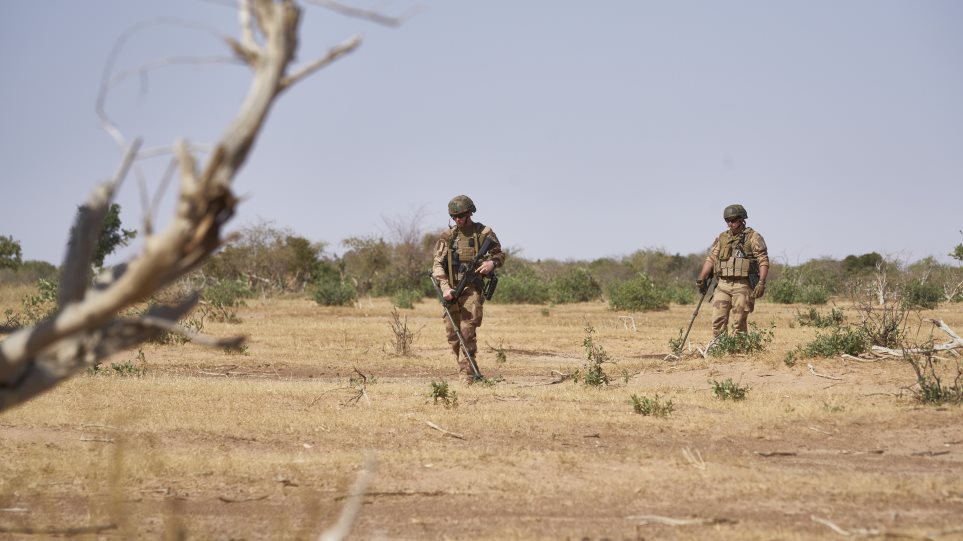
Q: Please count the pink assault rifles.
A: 0